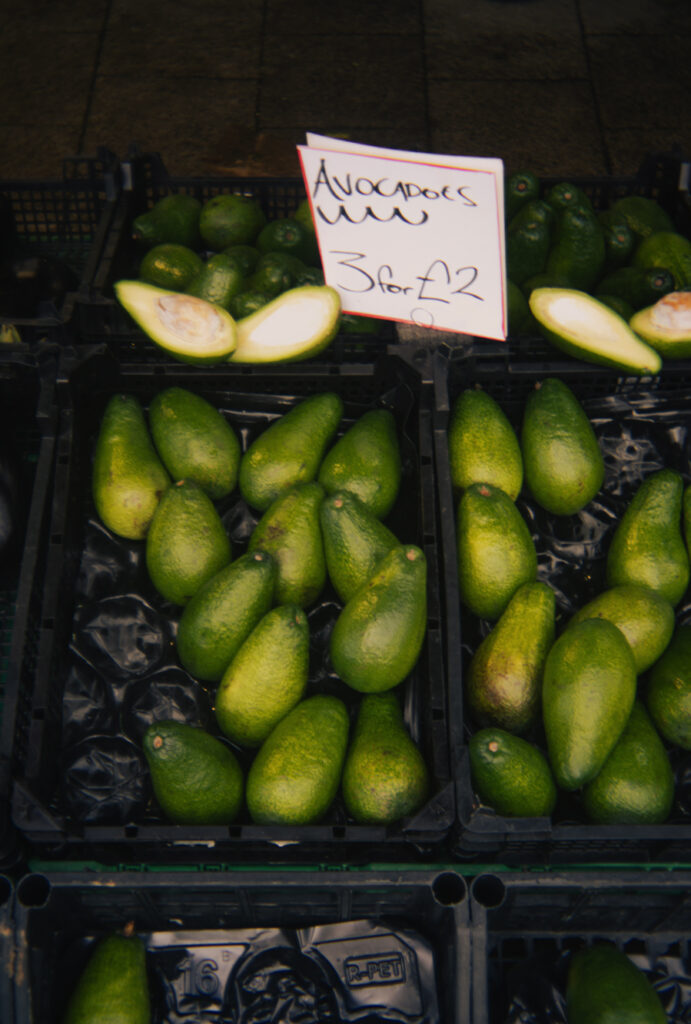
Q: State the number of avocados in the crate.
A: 13